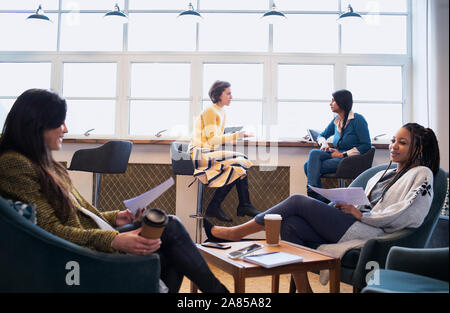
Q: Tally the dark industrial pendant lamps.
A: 5